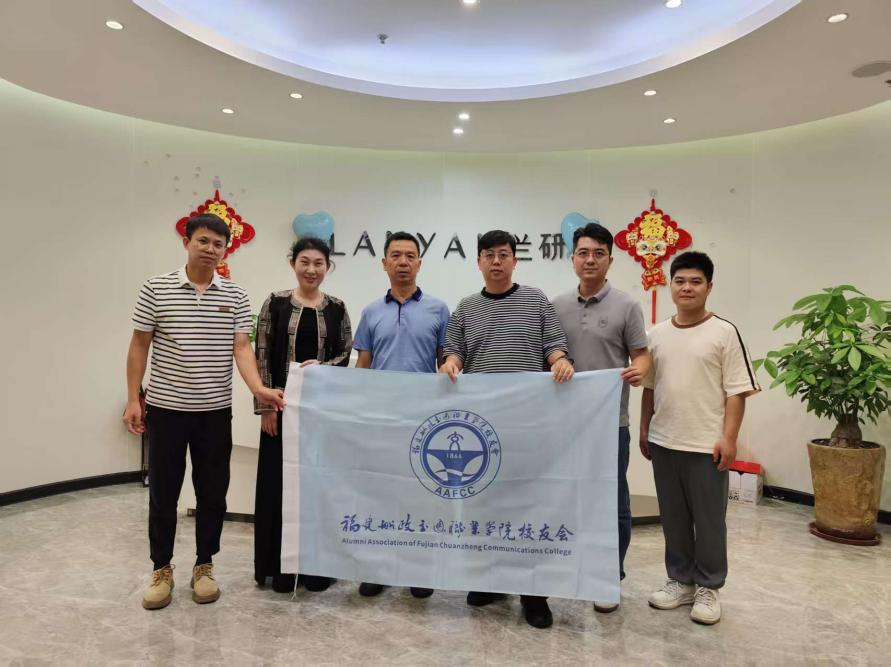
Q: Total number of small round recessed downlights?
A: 10